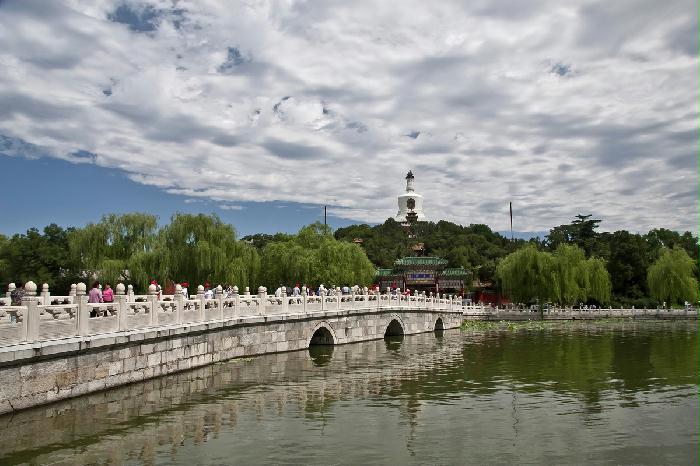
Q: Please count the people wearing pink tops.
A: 2